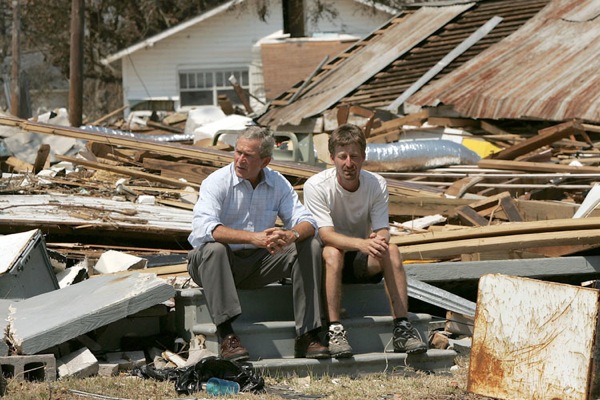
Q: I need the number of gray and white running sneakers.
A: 2